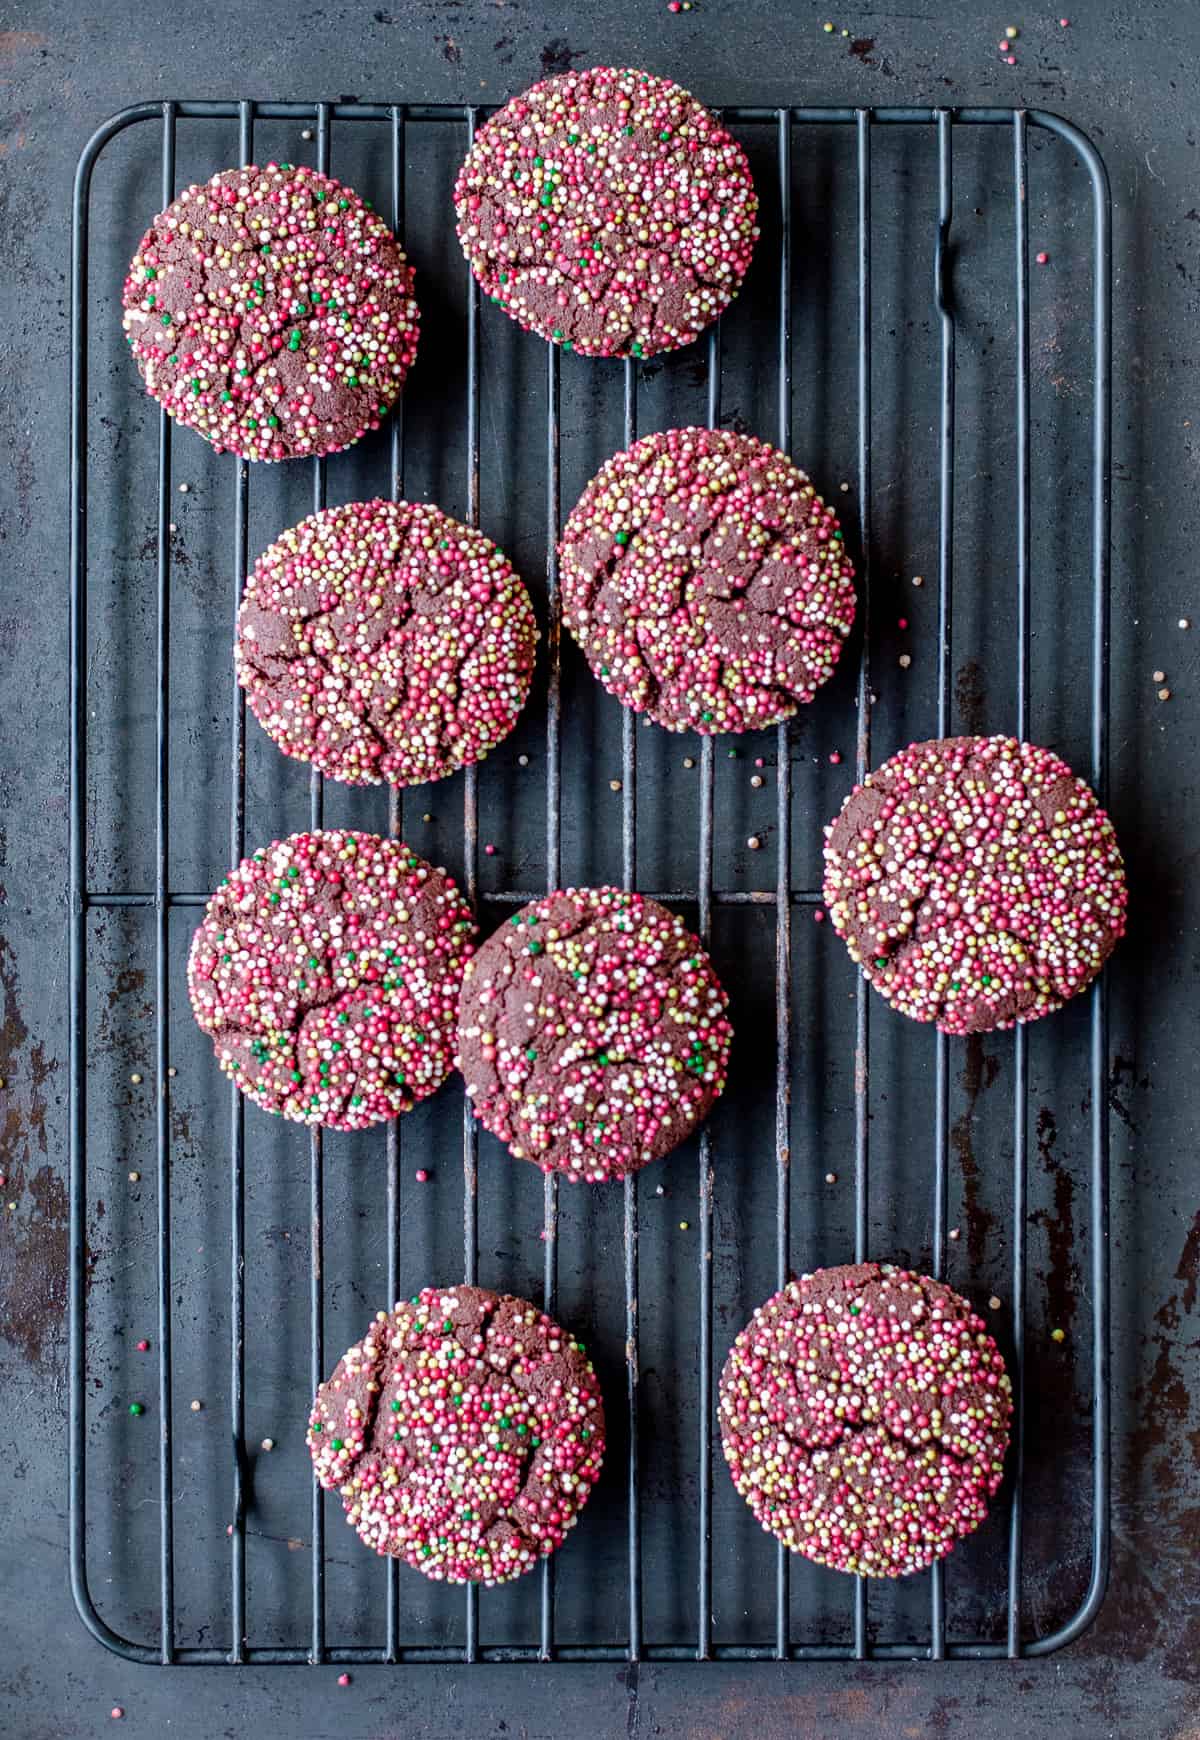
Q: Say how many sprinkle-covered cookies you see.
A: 9